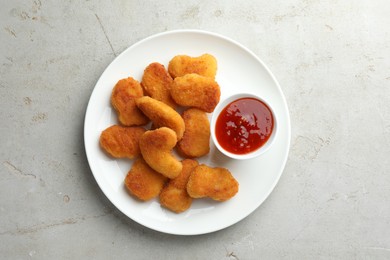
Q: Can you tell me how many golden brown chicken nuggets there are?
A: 11